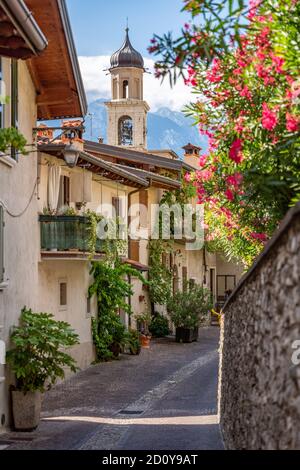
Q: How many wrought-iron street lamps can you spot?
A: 1